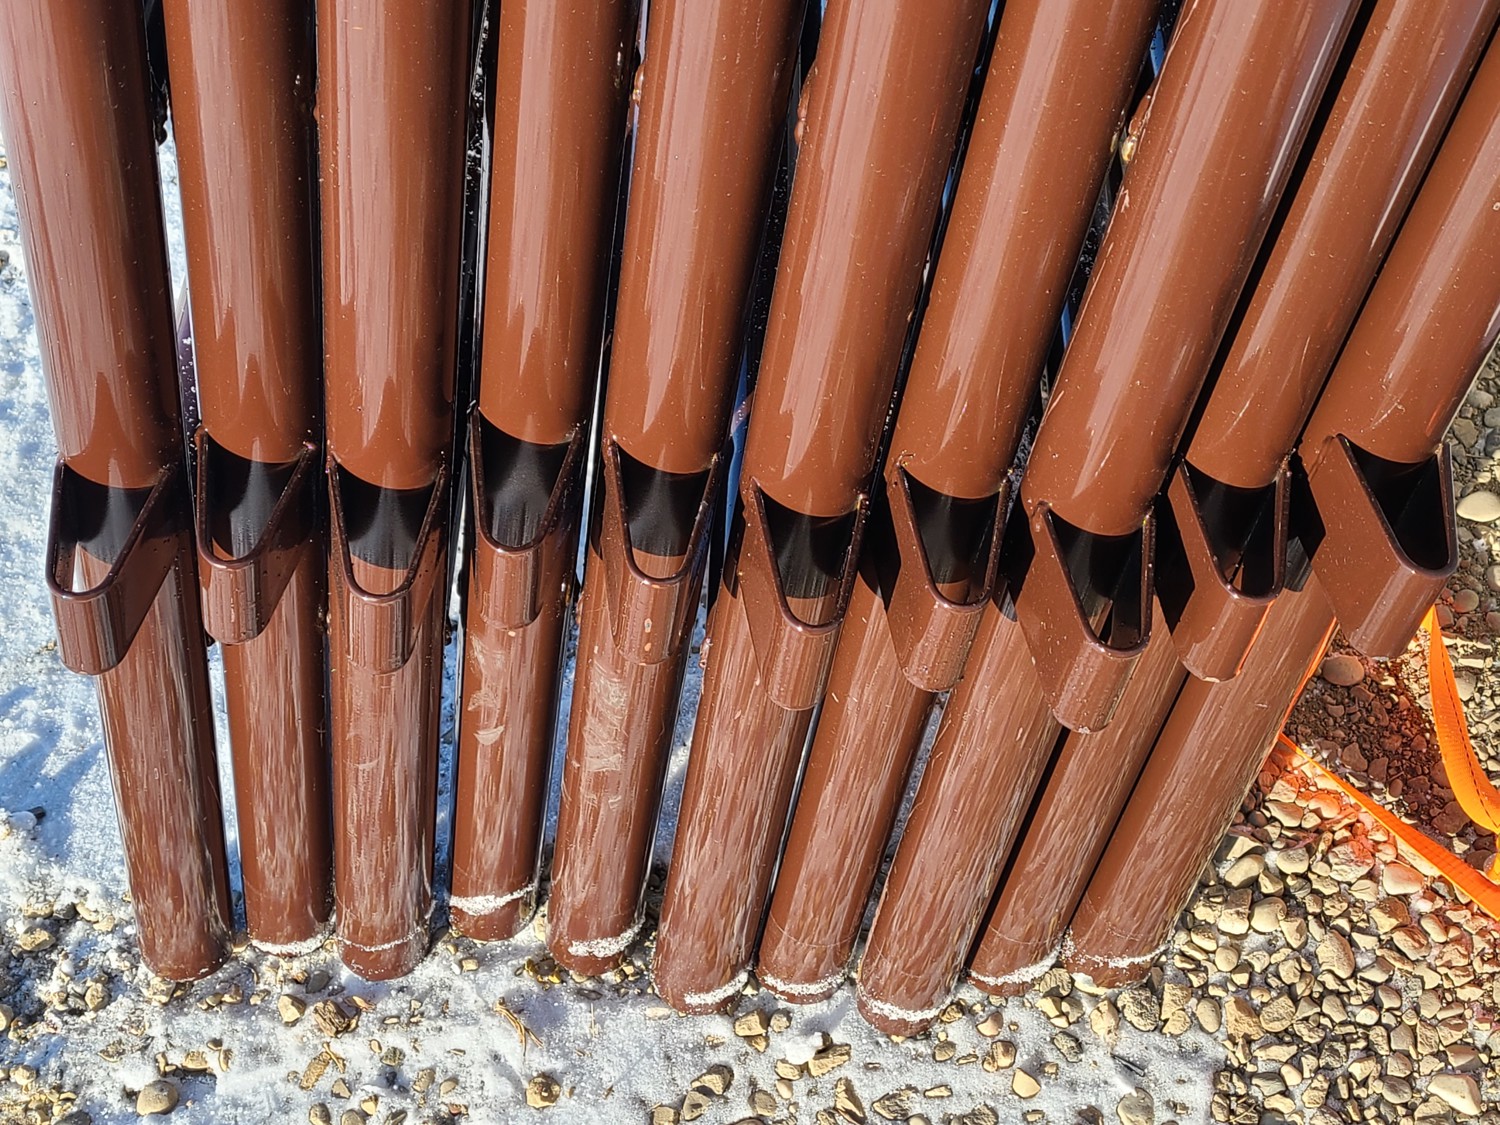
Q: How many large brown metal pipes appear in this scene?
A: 10